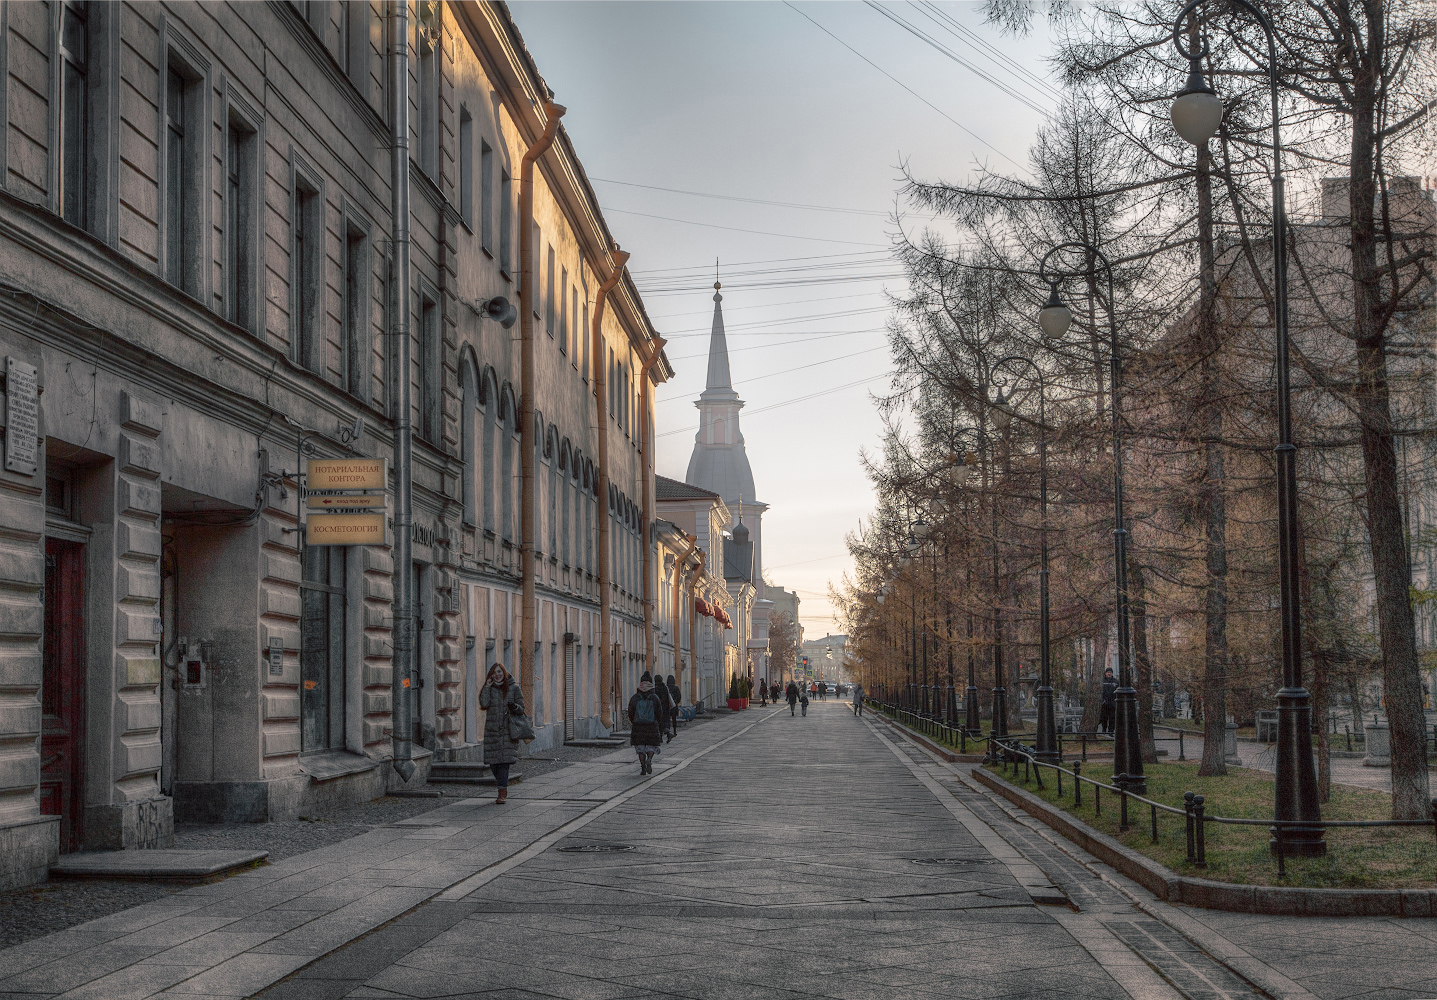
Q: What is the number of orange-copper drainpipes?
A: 5